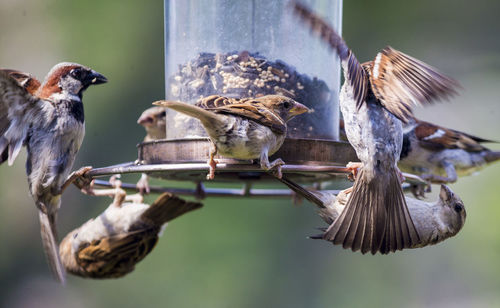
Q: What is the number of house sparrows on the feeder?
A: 7